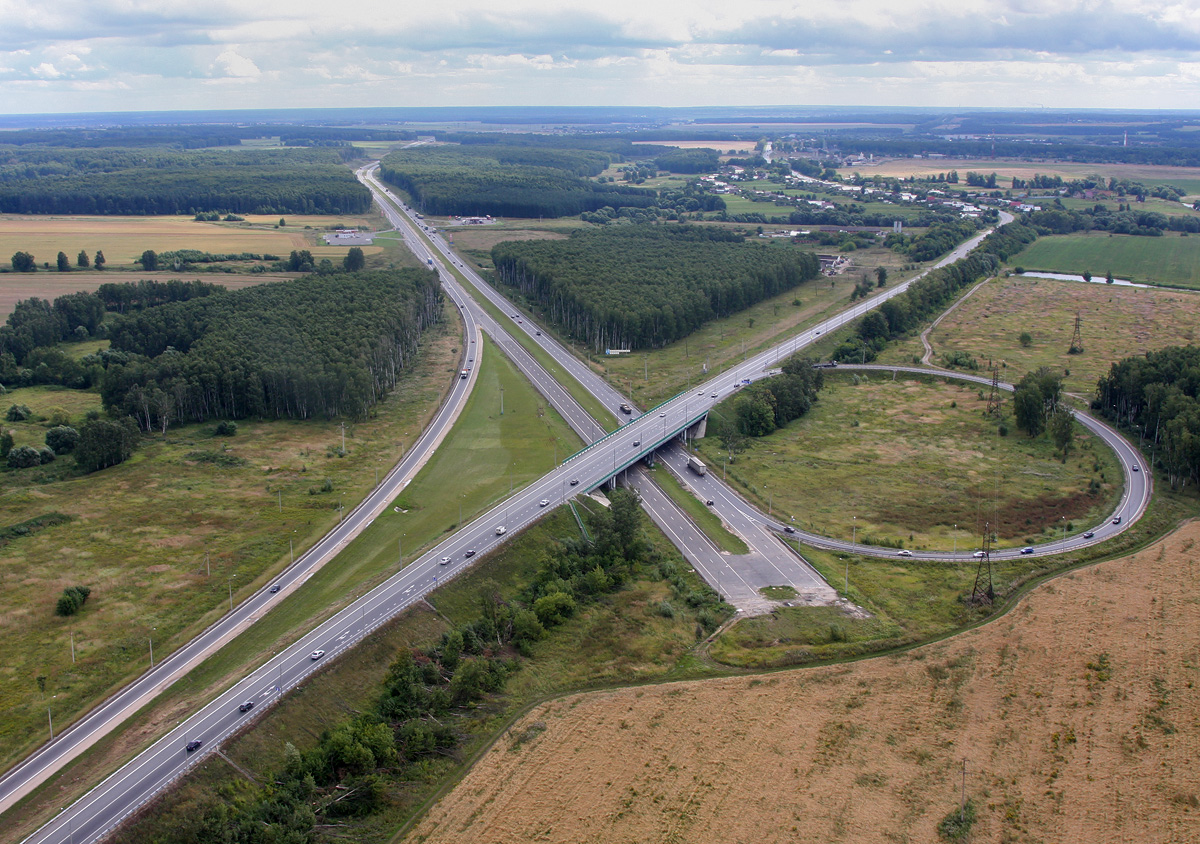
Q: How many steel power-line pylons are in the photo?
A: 3